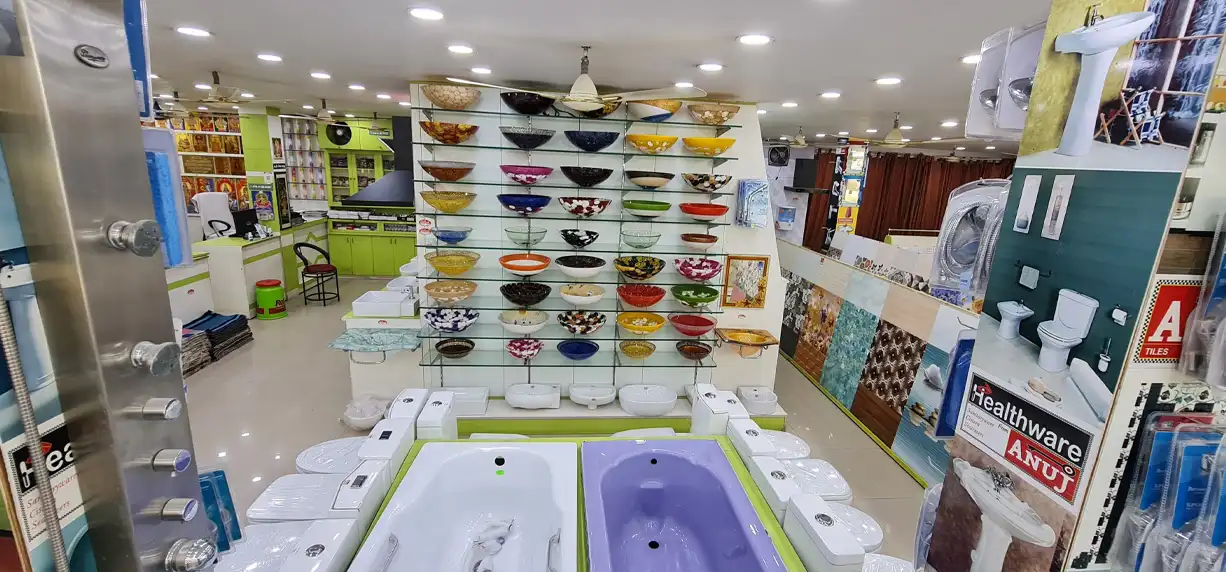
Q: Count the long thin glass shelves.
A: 9